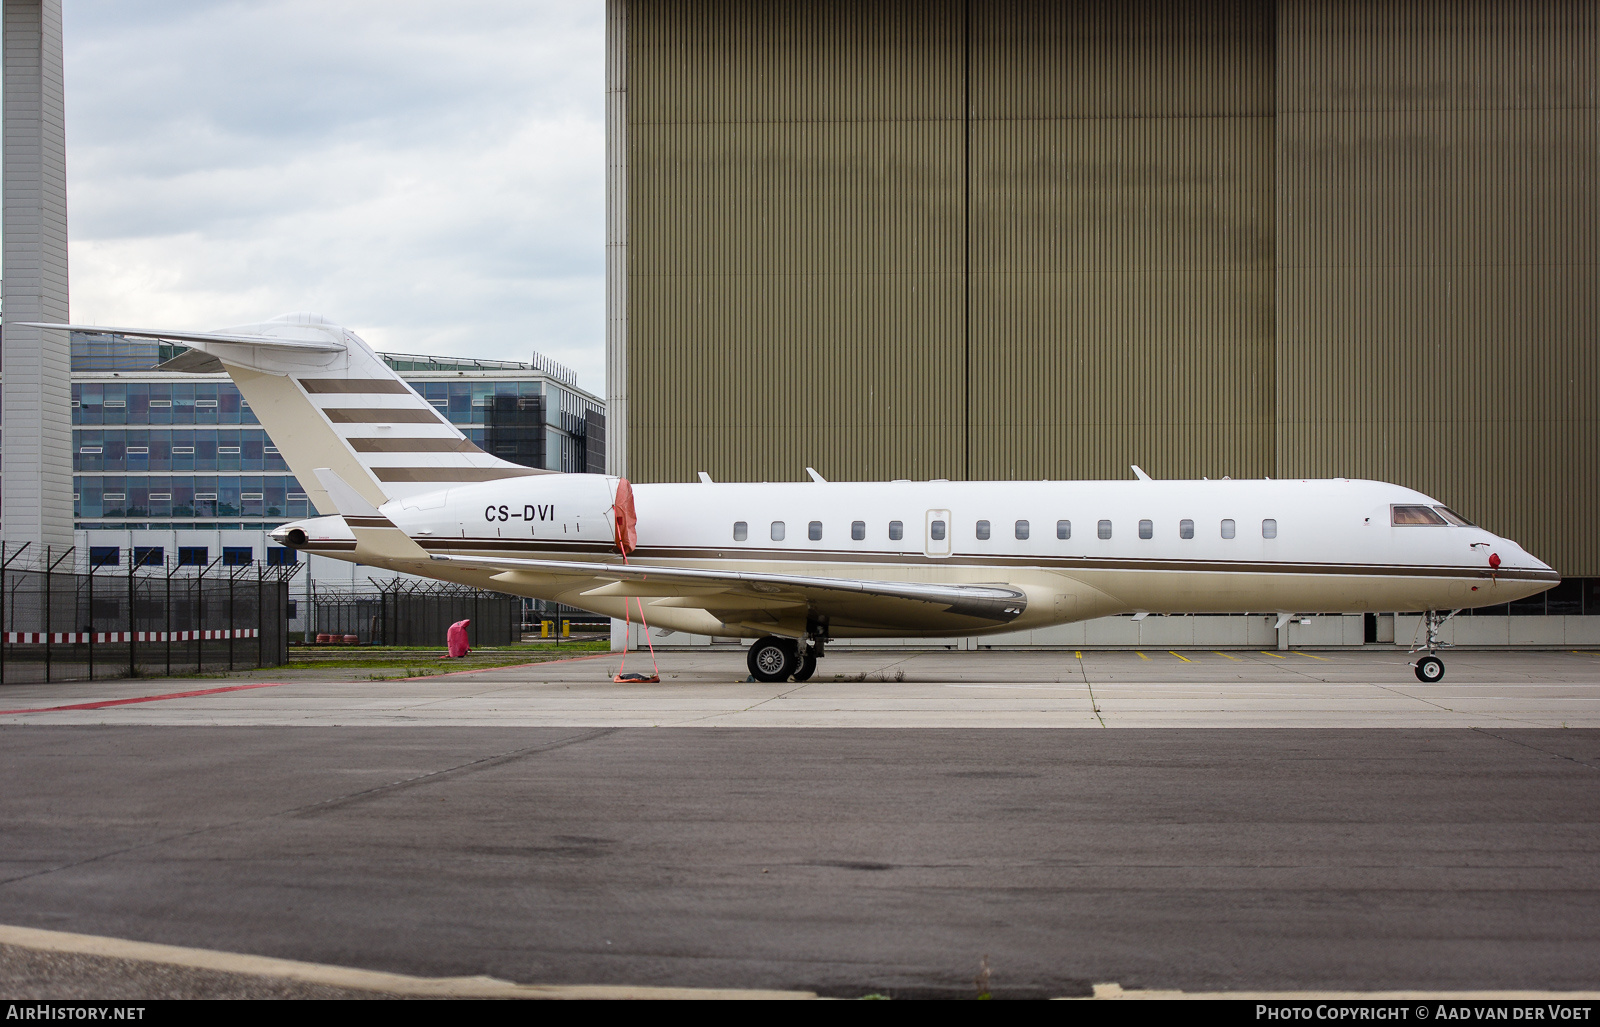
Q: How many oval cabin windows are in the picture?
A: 14